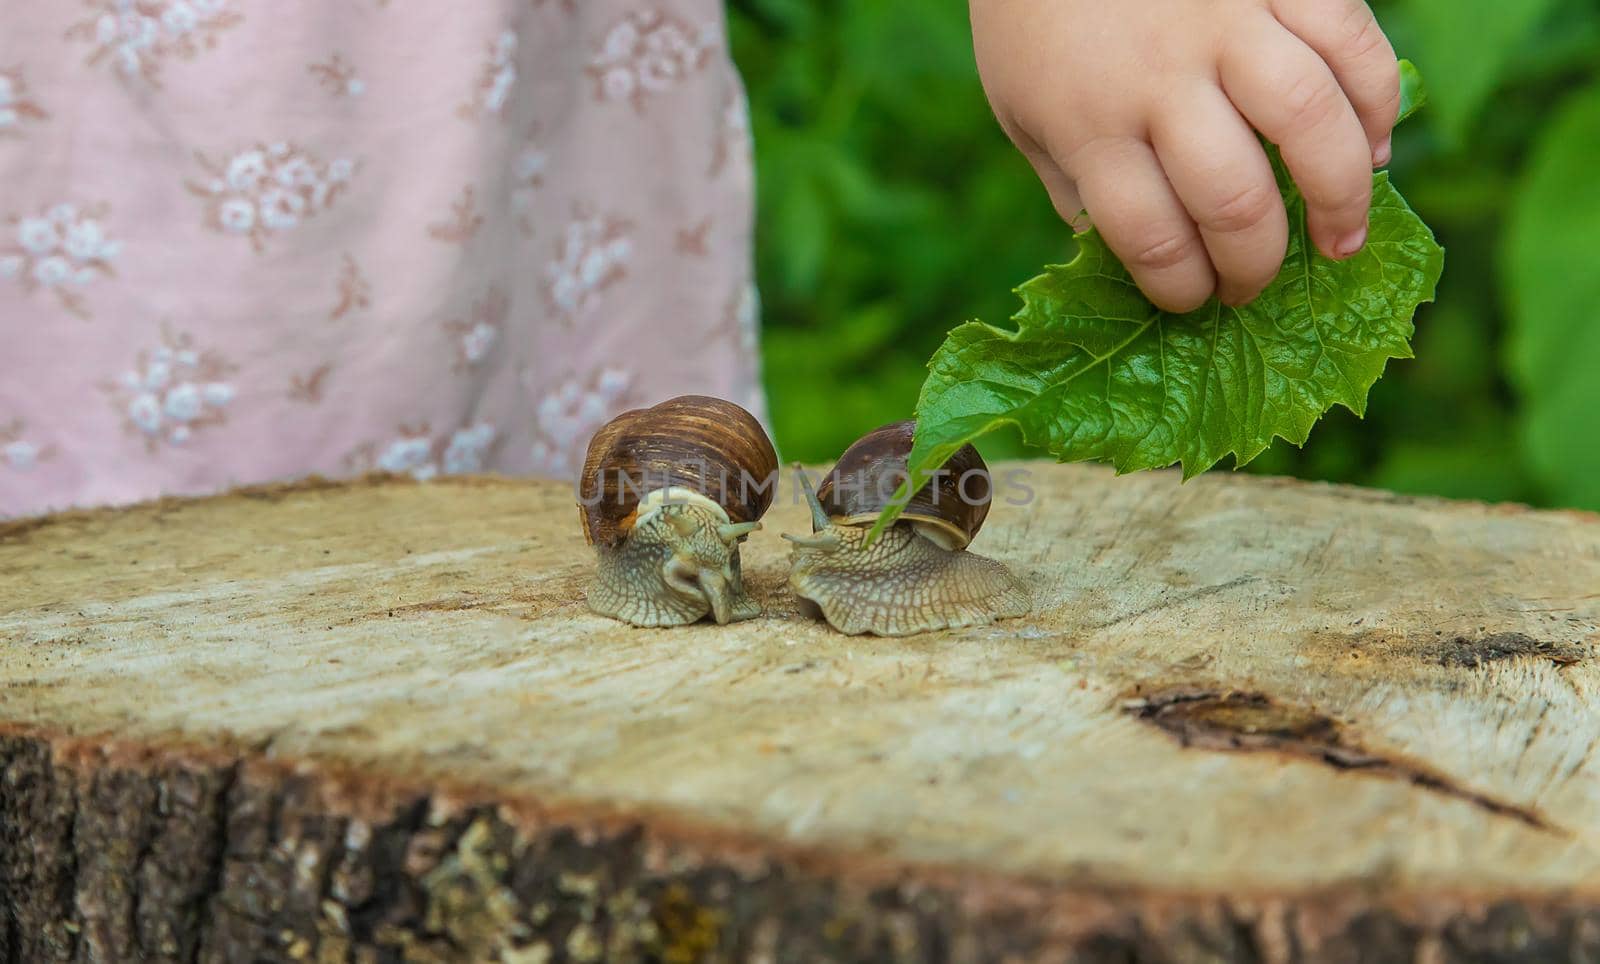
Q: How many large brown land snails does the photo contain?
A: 2